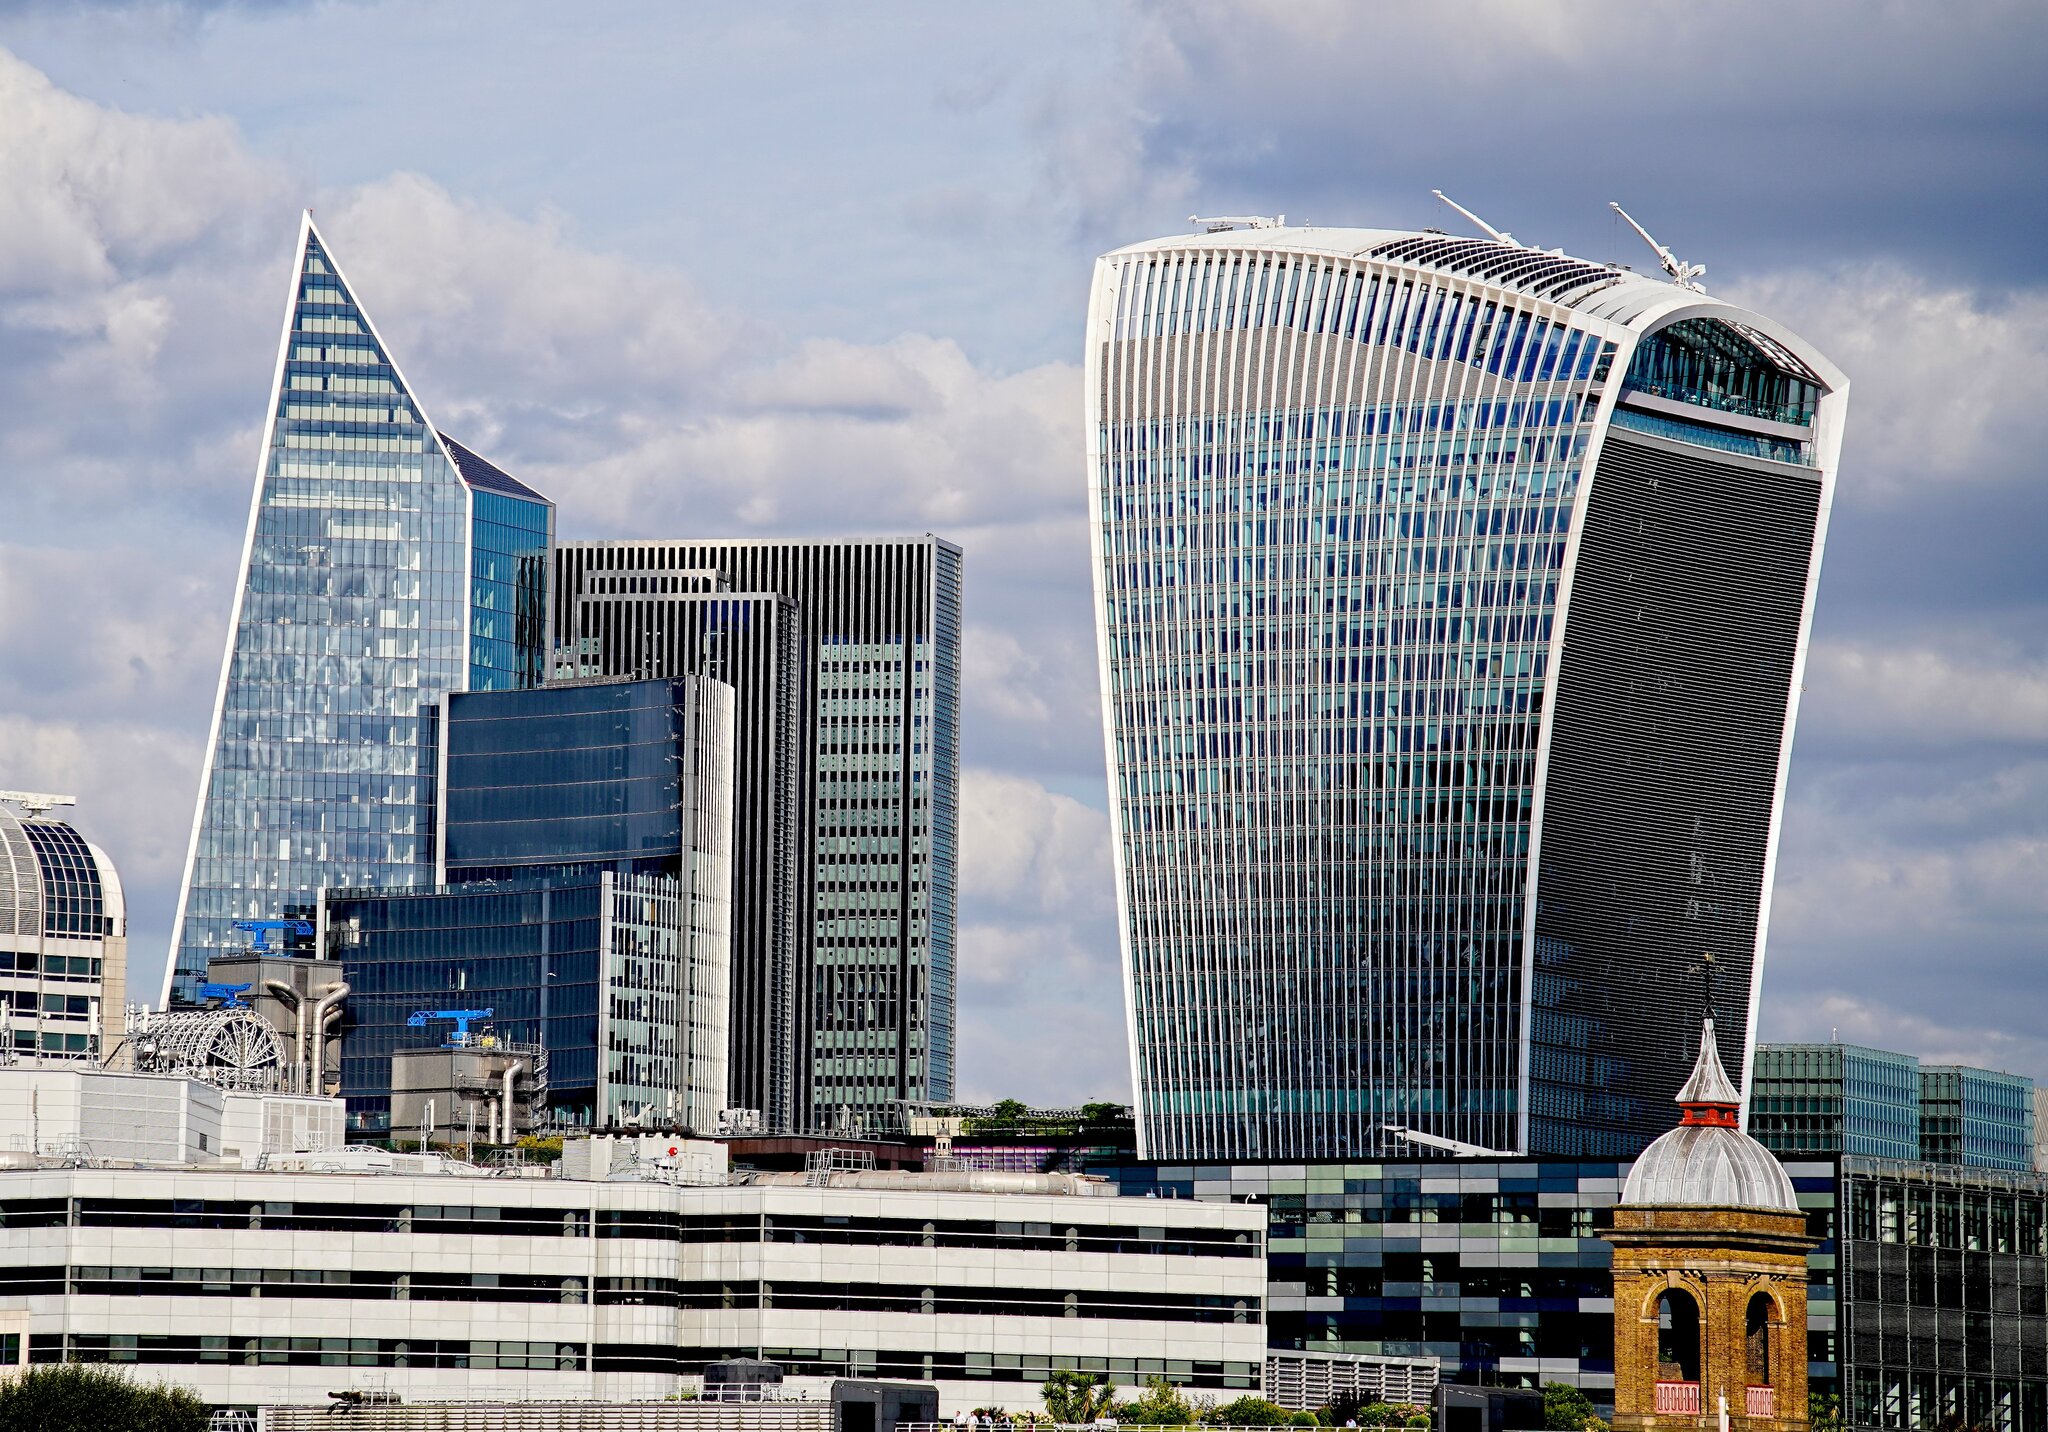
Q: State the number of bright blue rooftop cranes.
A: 3